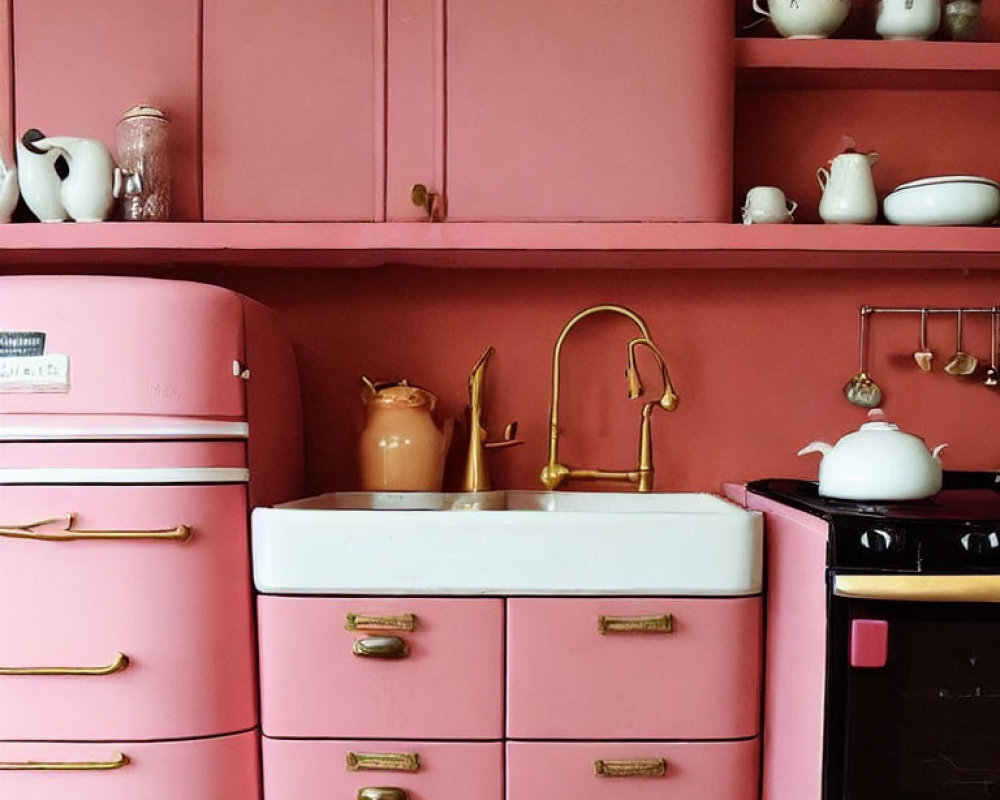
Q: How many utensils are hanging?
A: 4